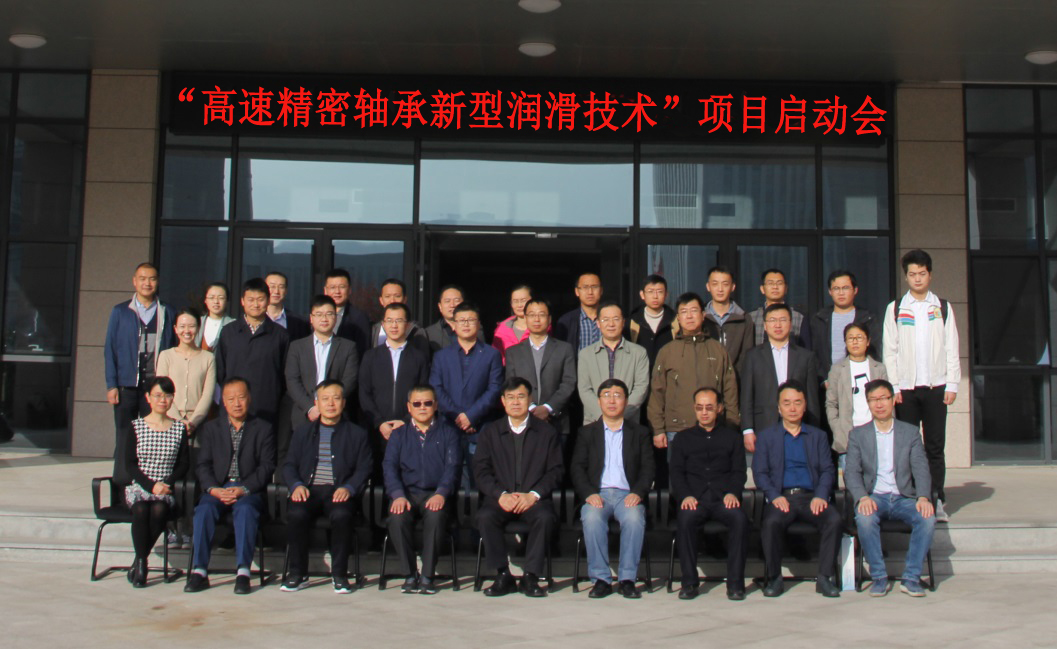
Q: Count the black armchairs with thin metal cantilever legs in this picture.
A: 9